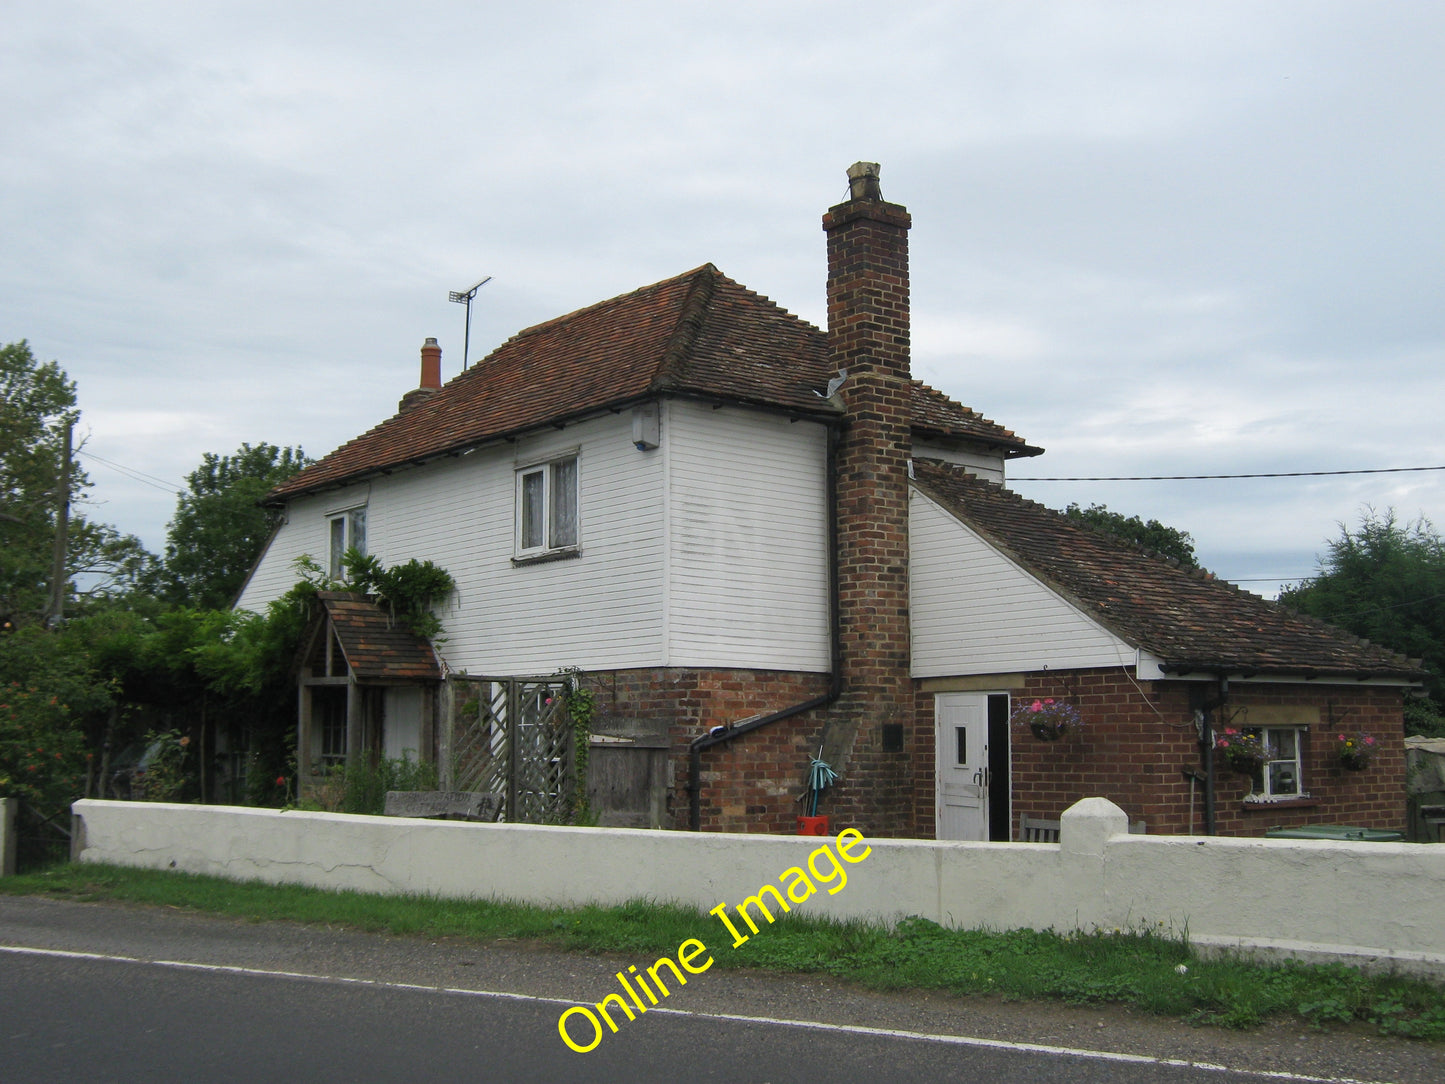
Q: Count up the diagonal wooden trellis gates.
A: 2